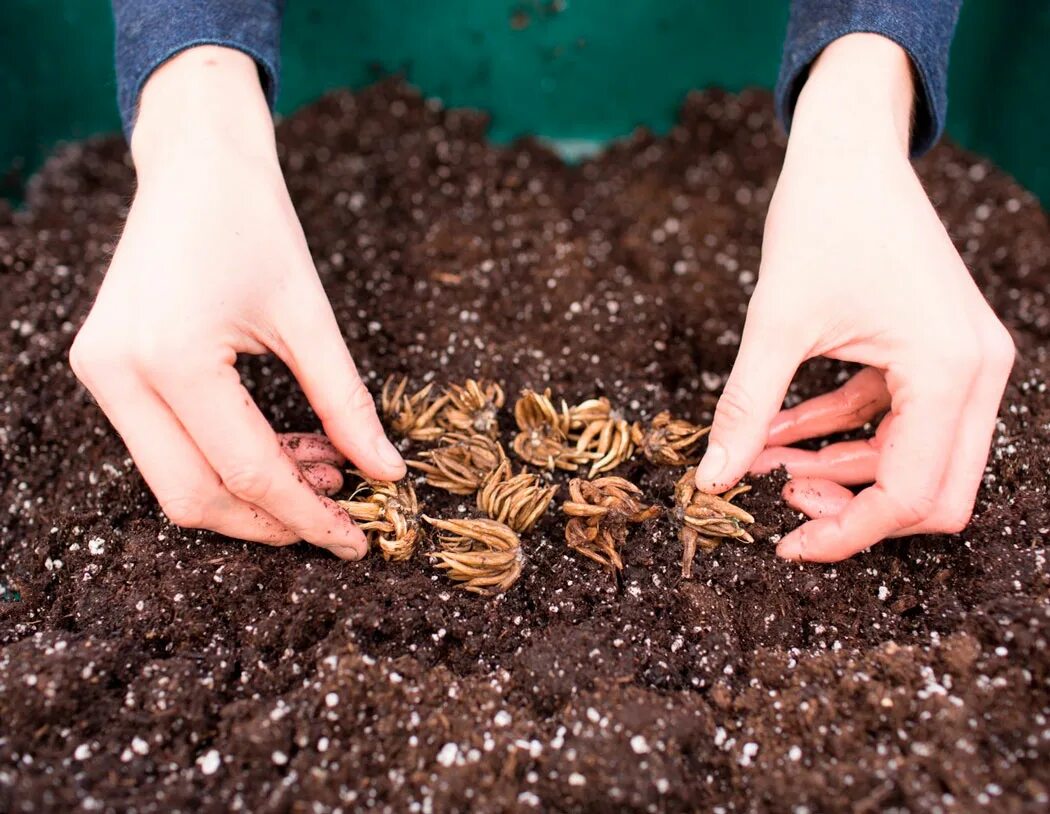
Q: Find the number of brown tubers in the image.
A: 11